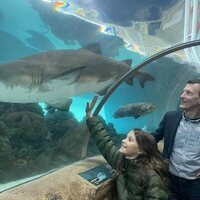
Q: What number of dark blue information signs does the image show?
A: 1